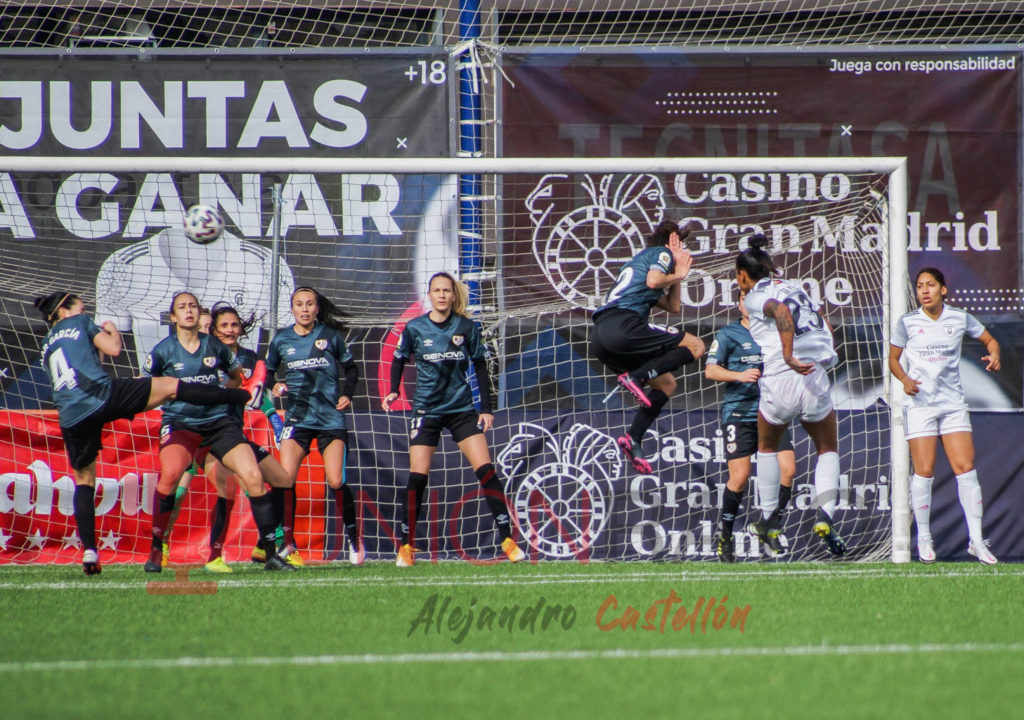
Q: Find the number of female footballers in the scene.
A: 10